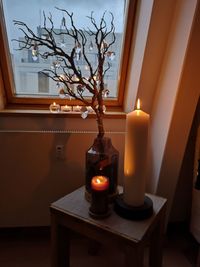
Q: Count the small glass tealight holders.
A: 5